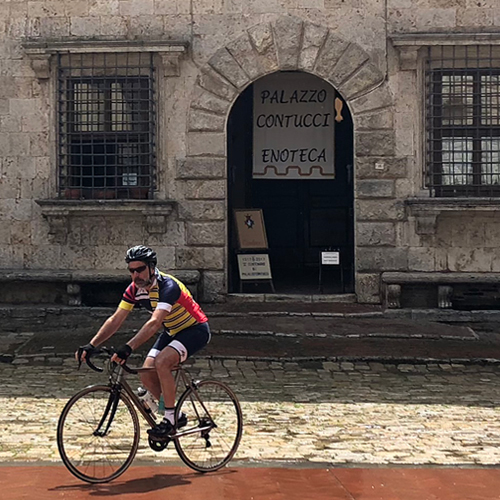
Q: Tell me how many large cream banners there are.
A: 1